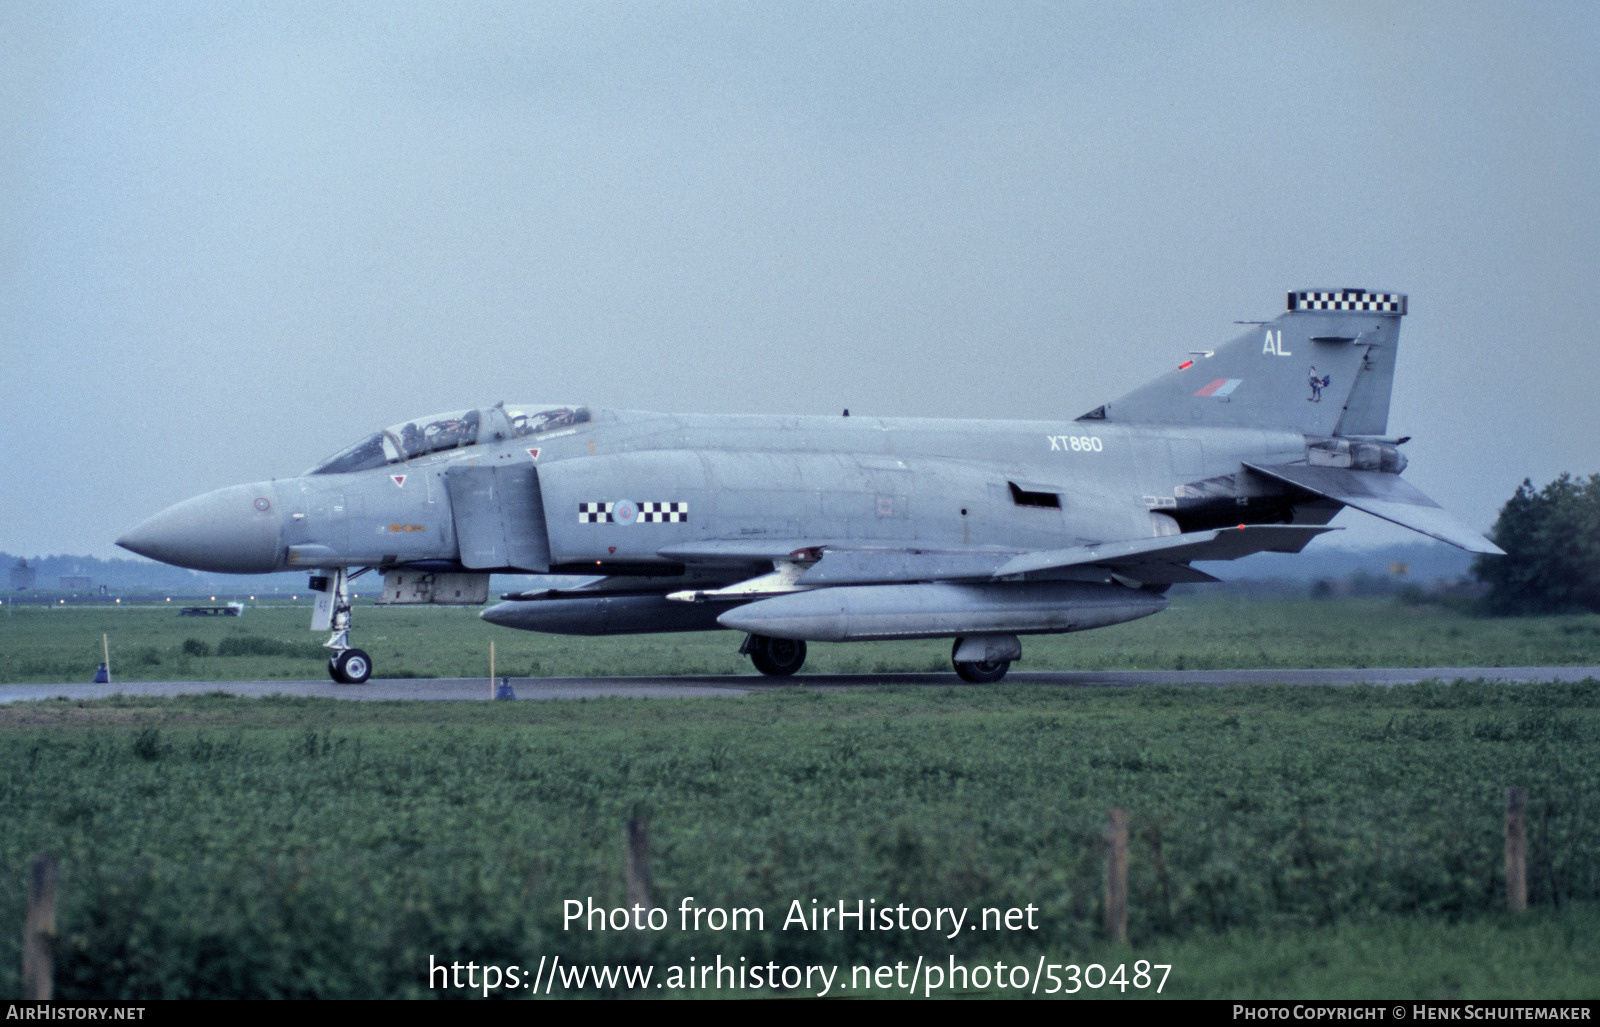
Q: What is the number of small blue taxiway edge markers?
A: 2